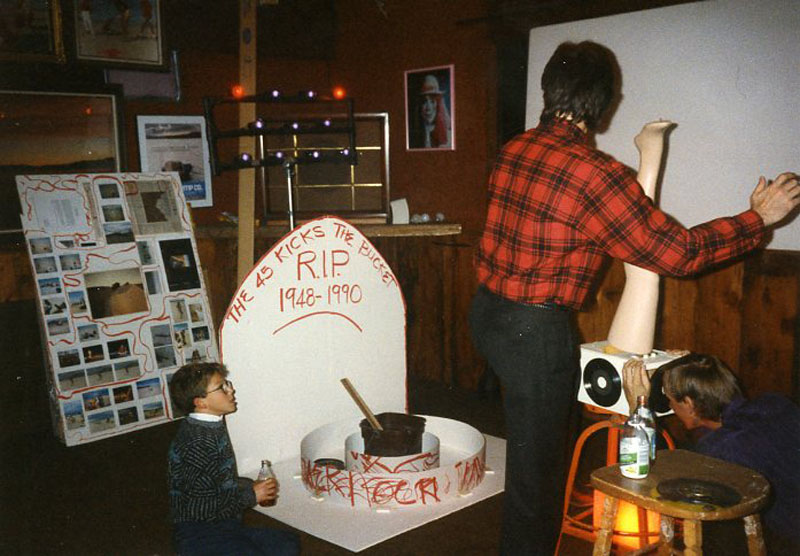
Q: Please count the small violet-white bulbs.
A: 9